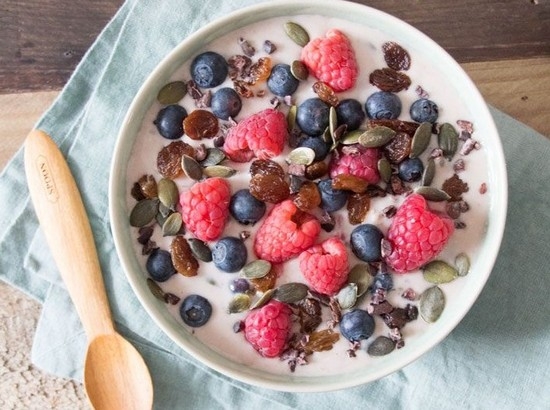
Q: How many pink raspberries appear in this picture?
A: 8